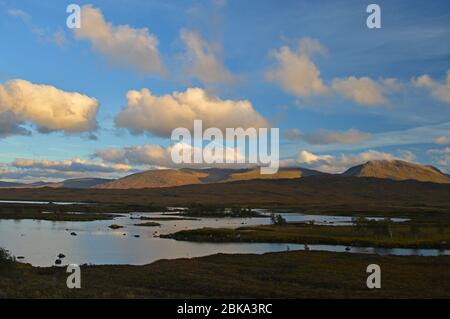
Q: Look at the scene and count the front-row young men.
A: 0